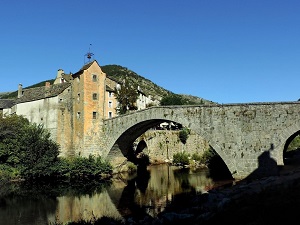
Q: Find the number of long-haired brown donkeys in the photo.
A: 0